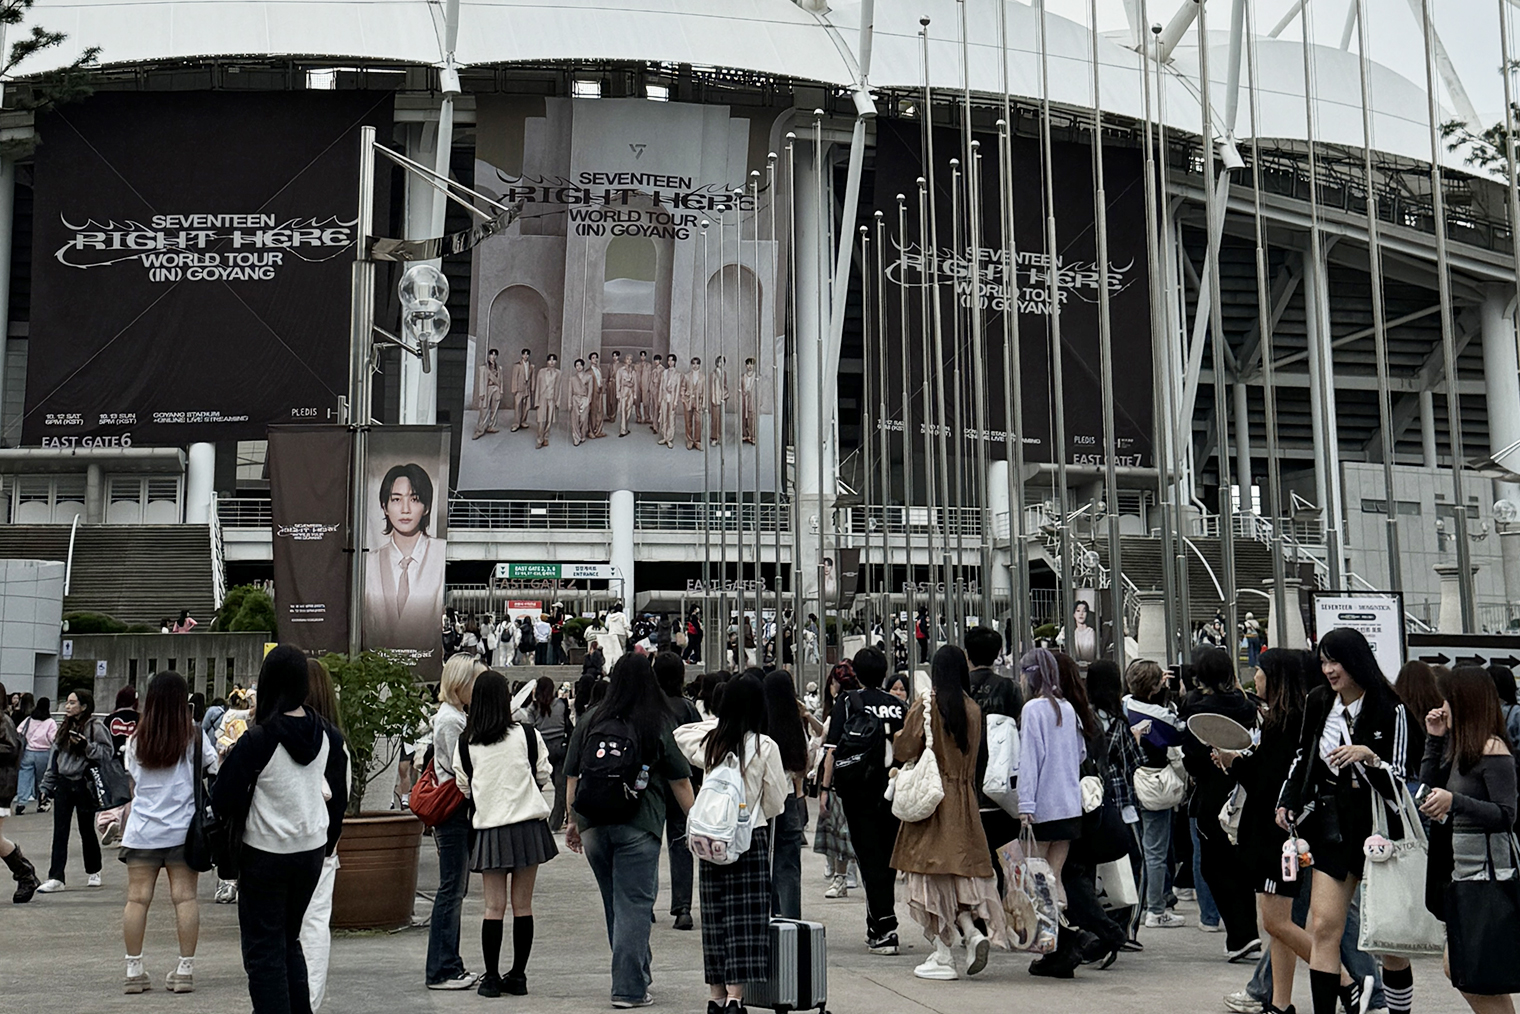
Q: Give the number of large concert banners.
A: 3